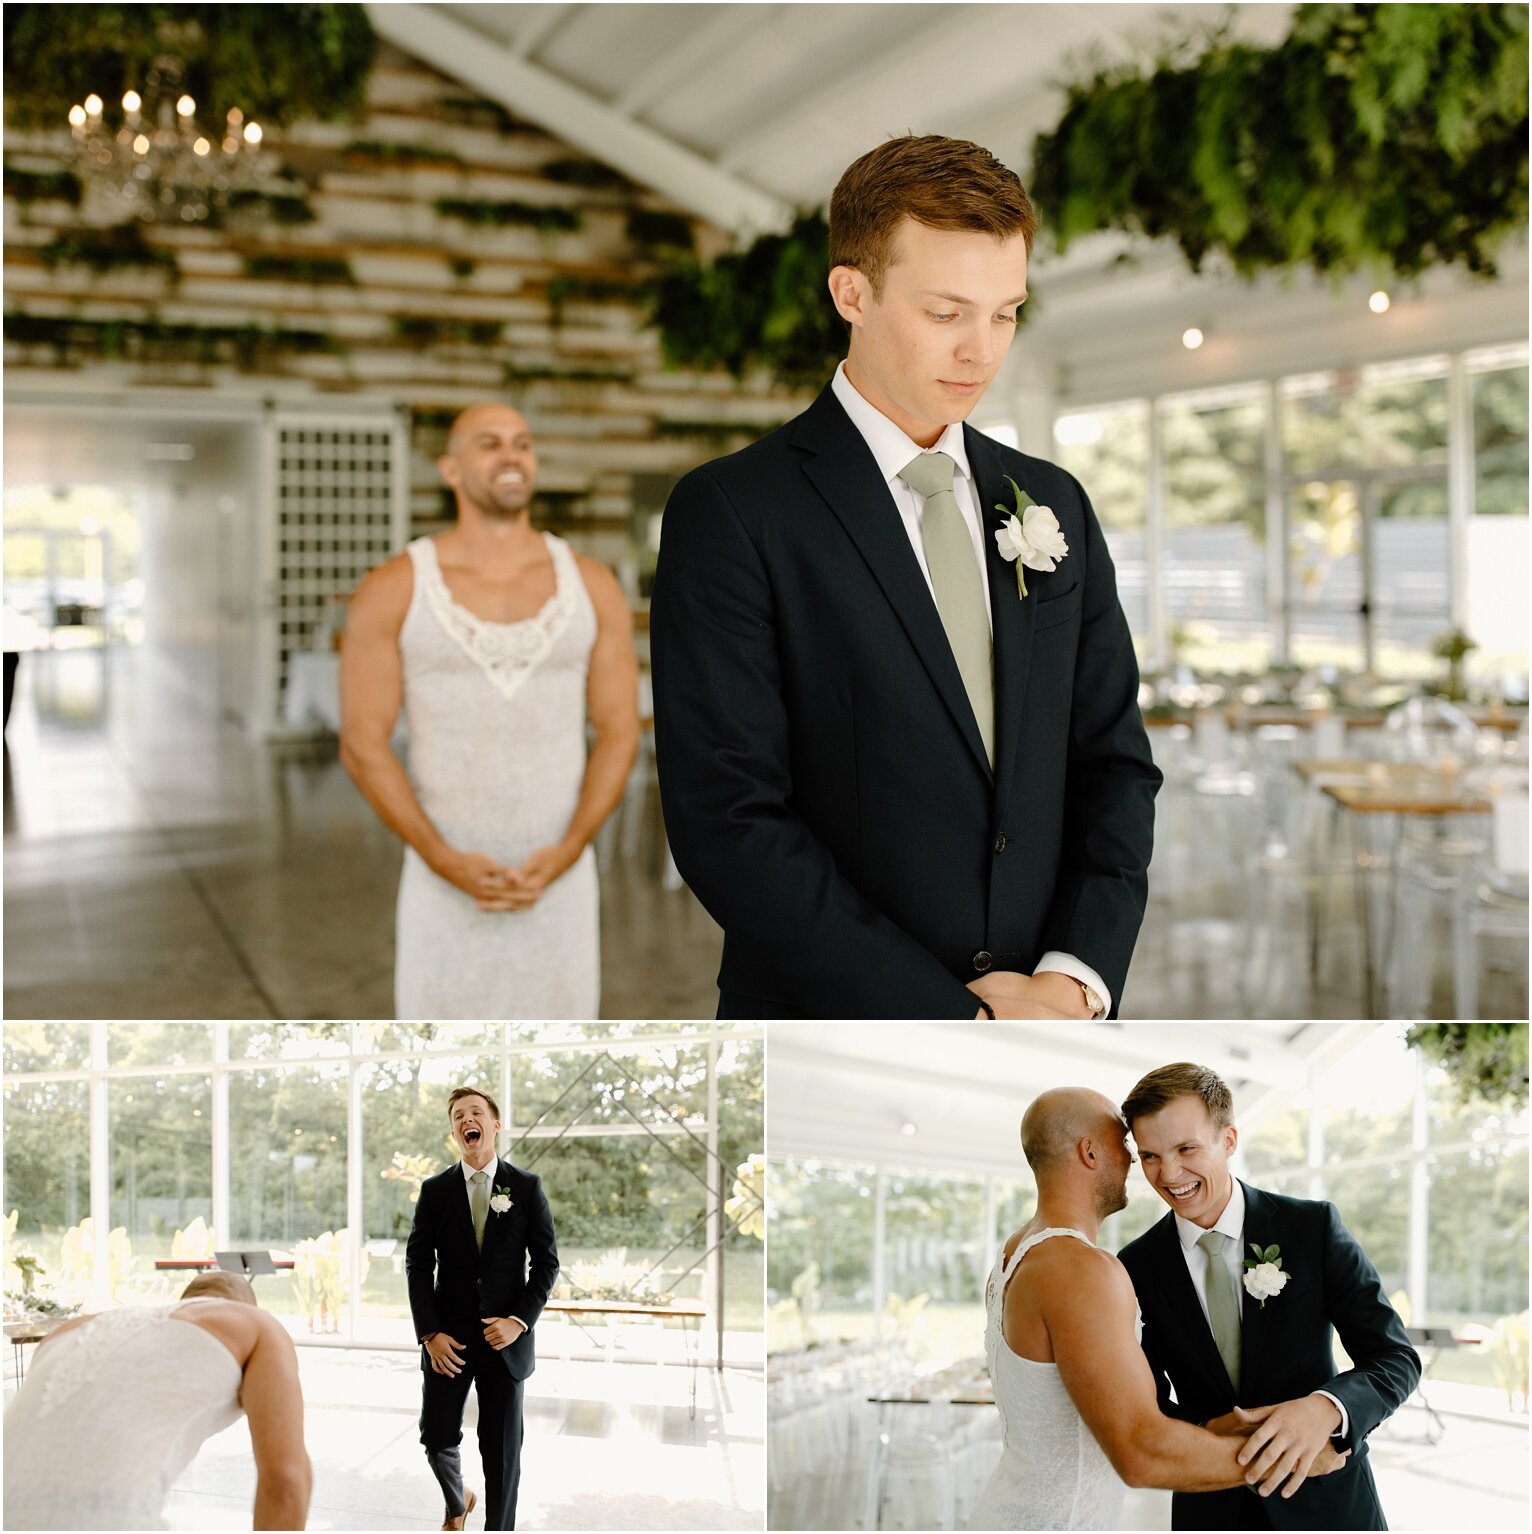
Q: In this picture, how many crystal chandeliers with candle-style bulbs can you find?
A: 1